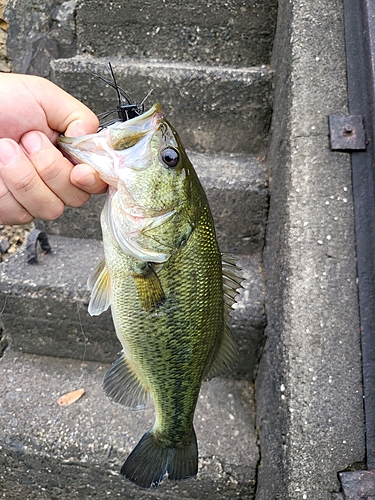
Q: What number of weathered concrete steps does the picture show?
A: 5